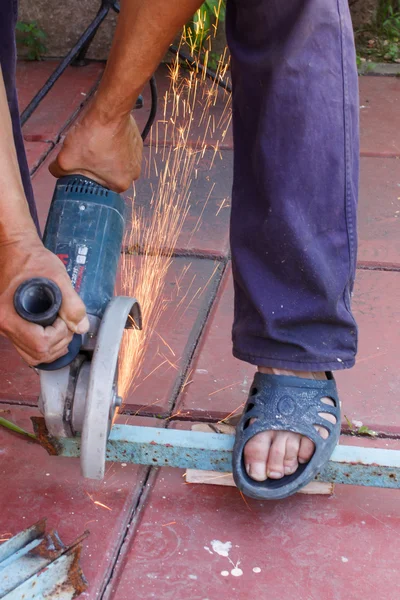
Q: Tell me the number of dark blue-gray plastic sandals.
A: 1